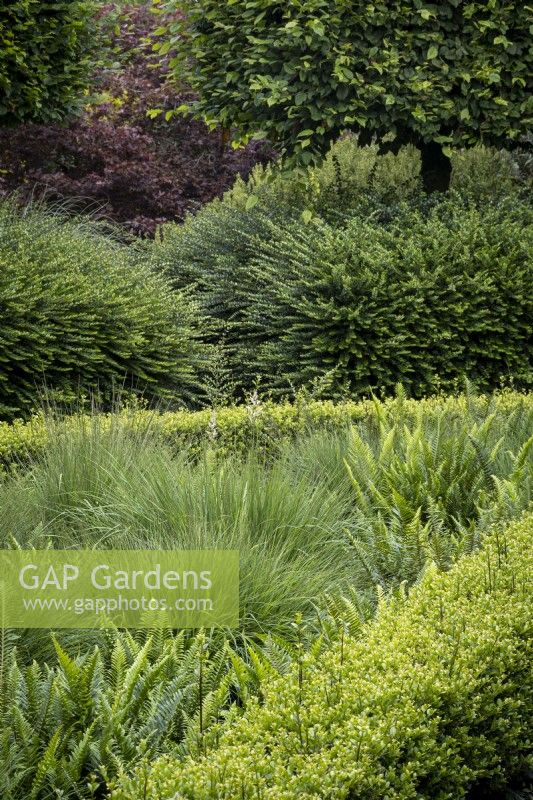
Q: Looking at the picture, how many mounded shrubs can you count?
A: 2